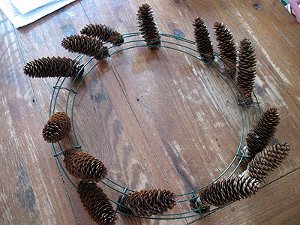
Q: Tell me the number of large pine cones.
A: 14